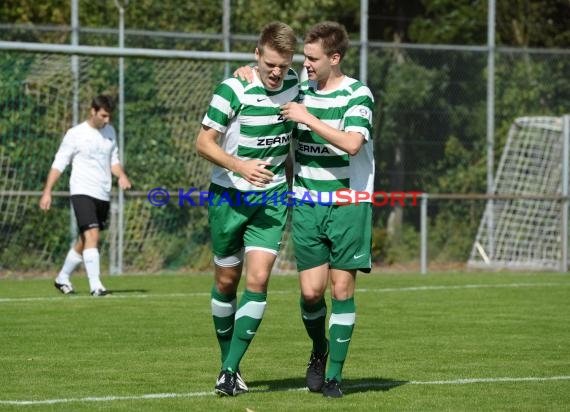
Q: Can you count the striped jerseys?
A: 2